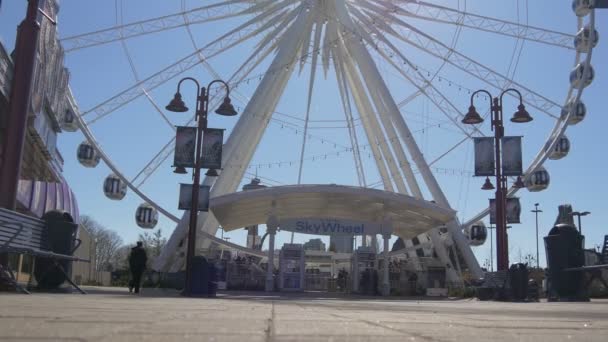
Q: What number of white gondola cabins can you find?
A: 11